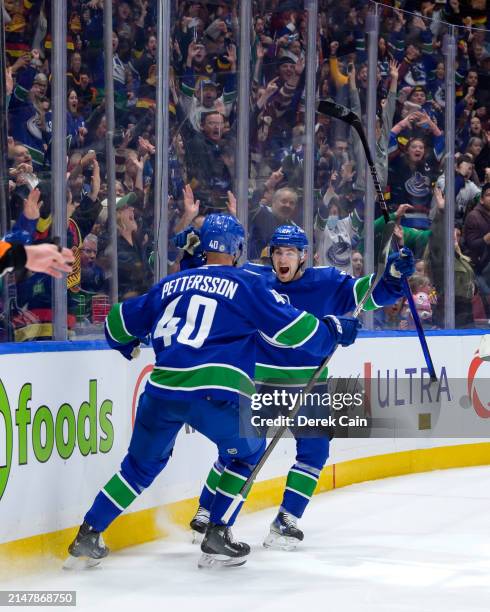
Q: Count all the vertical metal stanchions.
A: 7